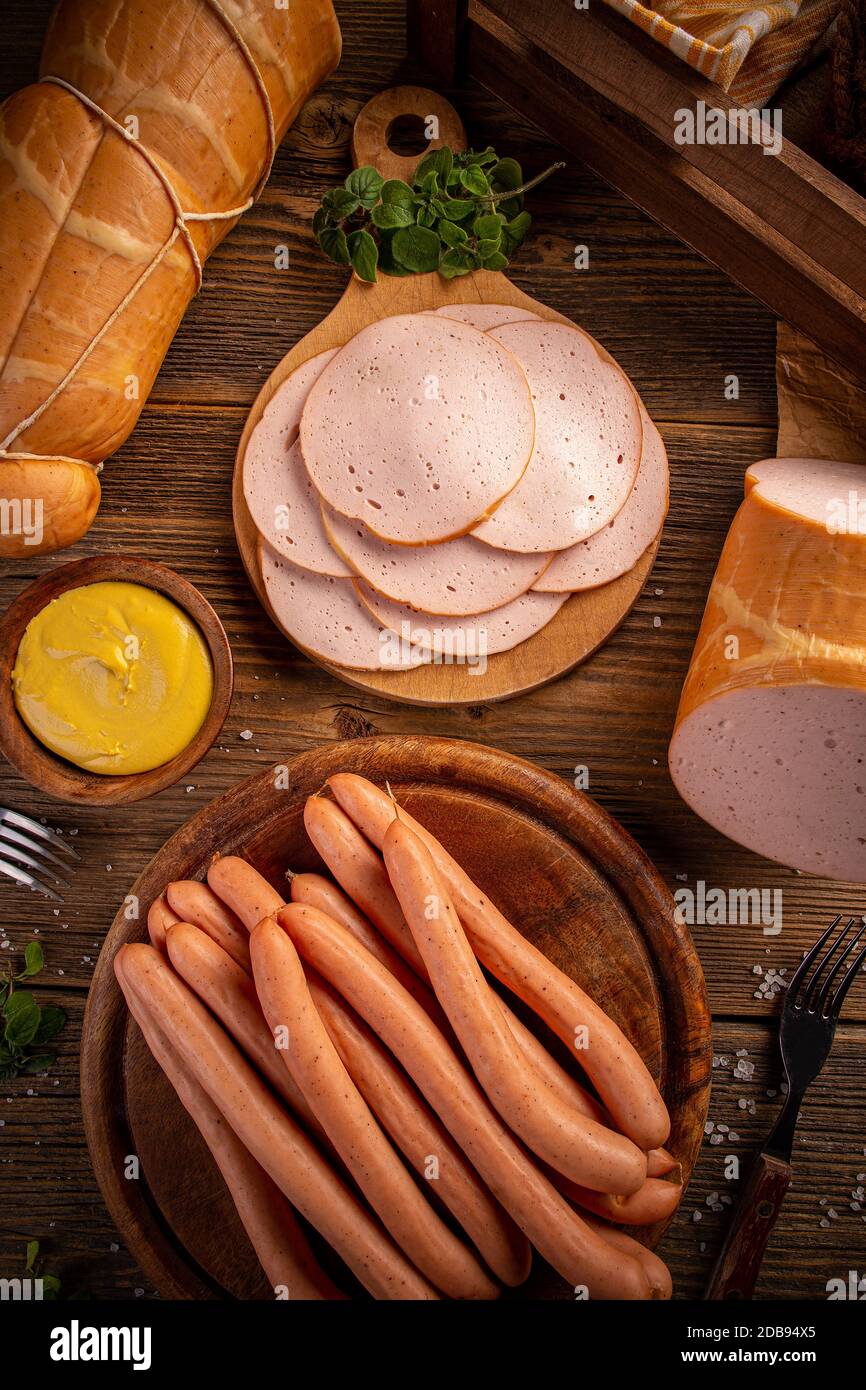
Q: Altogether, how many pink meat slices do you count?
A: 8